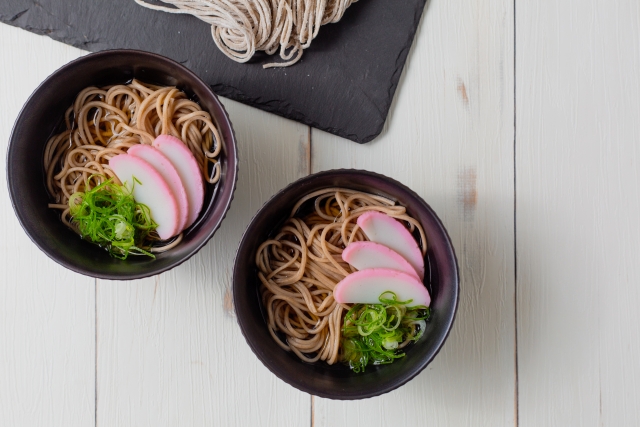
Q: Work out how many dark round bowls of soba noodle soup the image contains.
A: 2